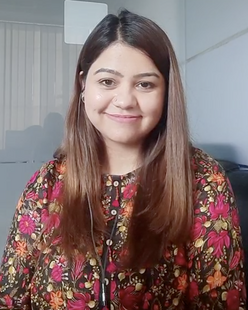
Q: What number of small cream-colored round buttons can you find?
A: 4